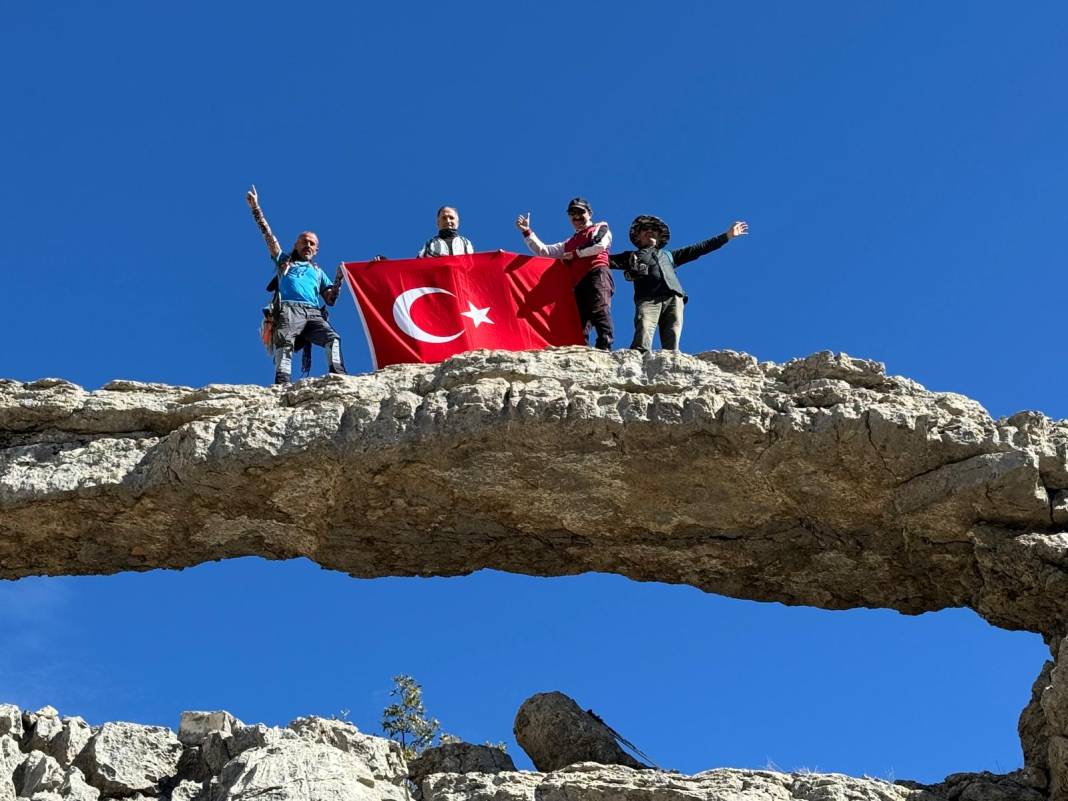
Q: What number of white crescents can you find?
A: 1